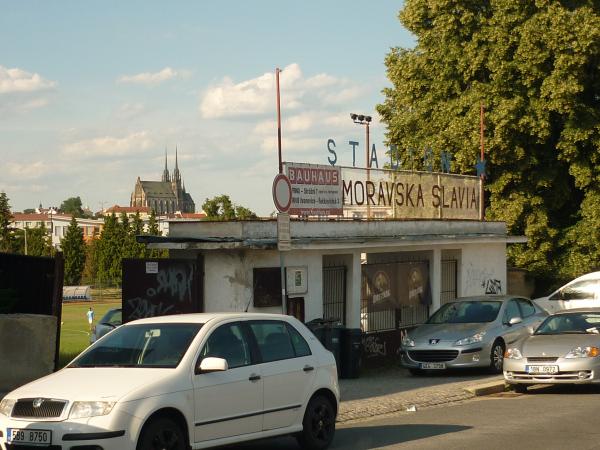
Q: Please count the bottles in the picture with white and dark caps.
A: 0